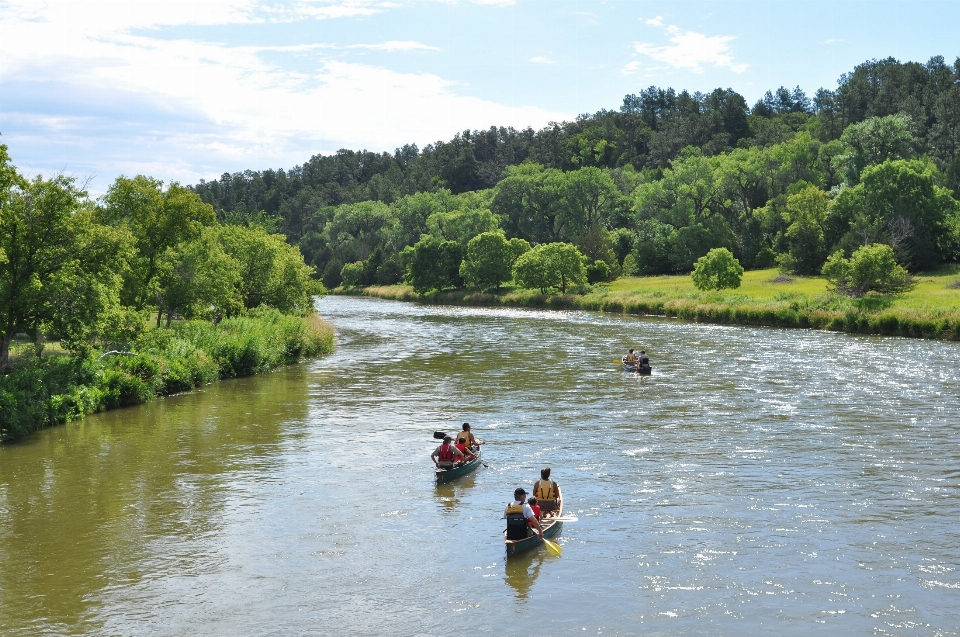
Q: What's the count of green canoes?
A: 2